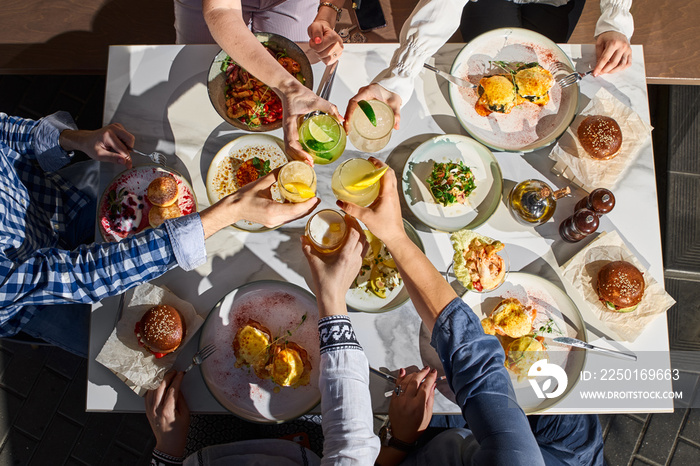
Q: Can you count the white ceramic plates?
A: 7